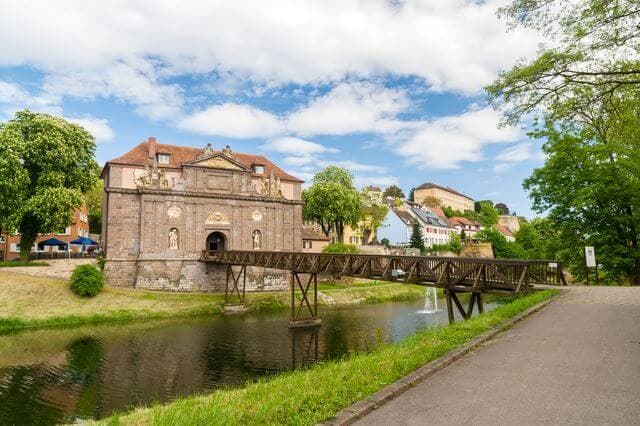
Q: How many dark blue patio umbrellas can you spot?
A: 2